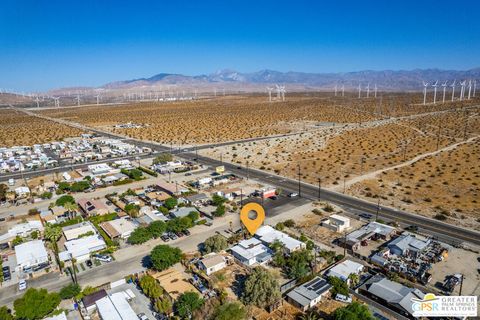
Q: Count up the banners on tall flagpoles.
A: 0